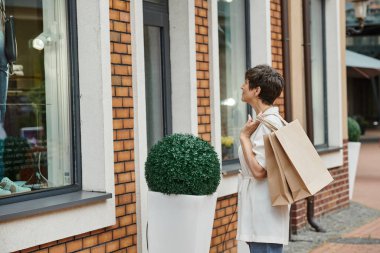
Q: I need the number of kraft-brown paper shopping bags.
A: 2